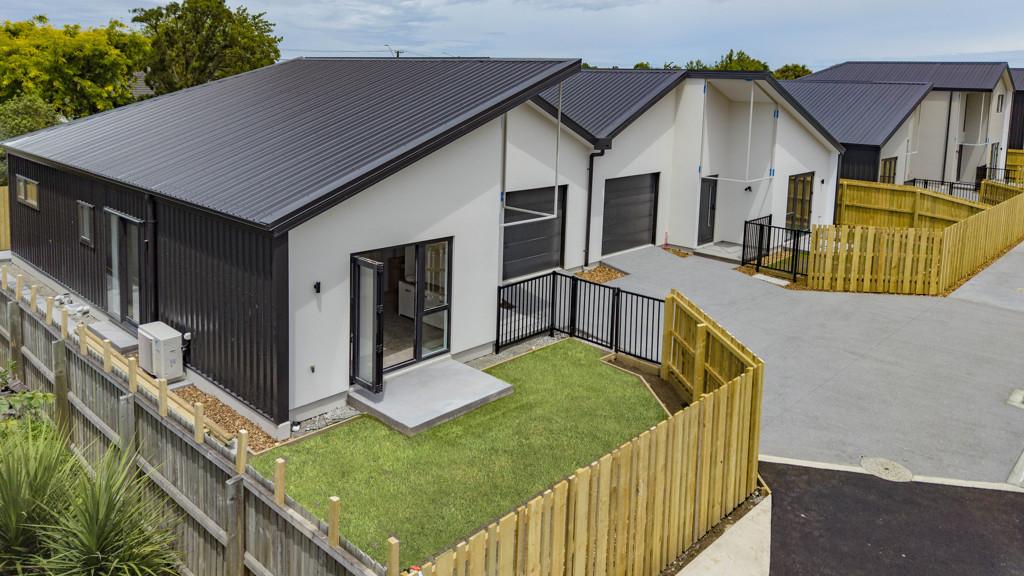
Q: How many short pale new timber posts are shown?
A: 14